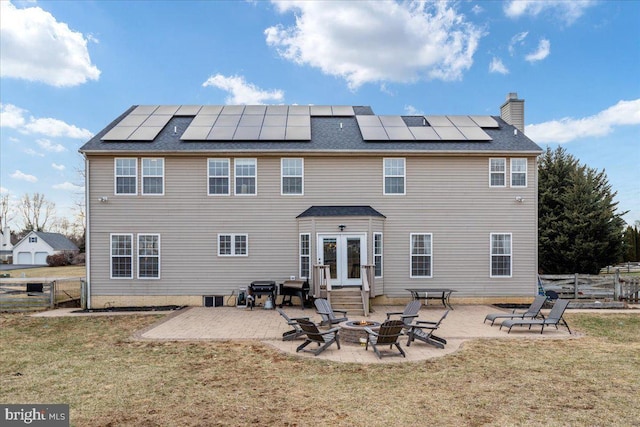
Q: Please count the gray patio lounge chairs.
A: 2